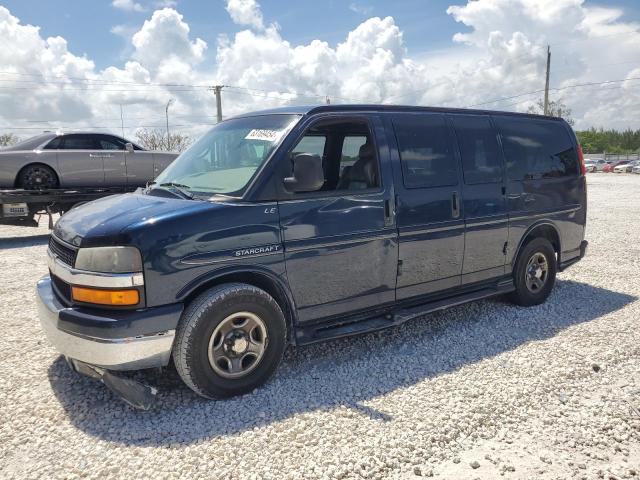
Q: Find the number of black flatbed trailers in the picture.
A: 1